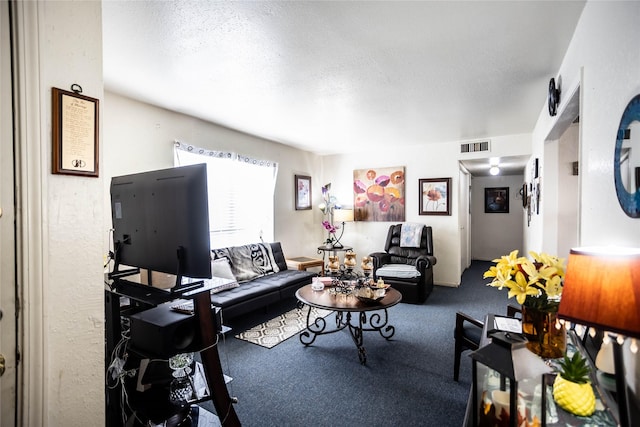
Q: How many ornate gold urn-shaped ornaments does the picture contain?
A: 3